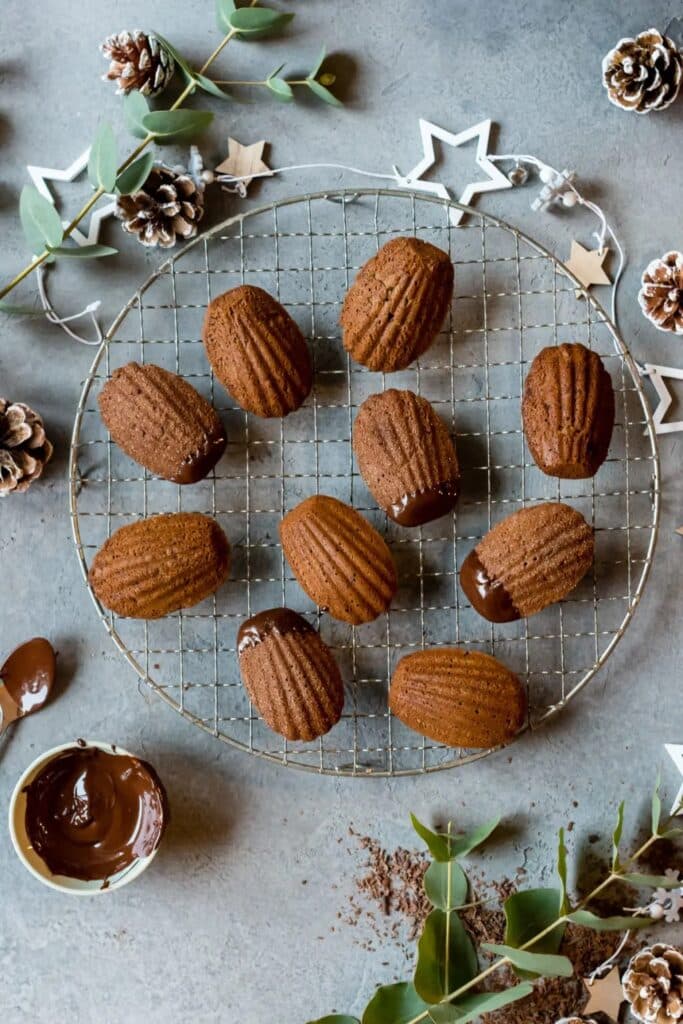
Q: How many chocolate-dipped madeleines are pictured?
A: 4